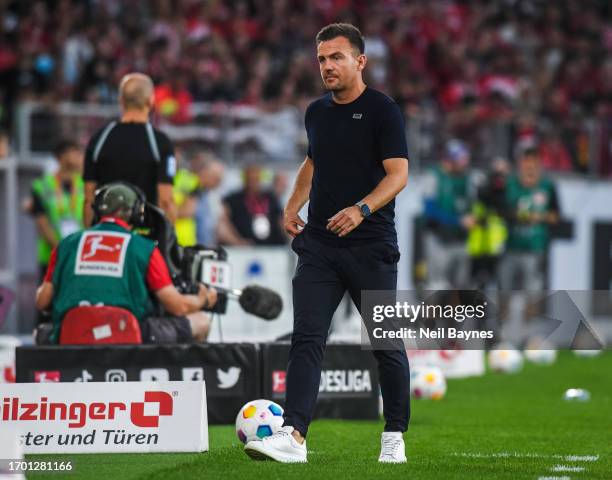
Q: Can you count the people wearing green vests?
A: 4